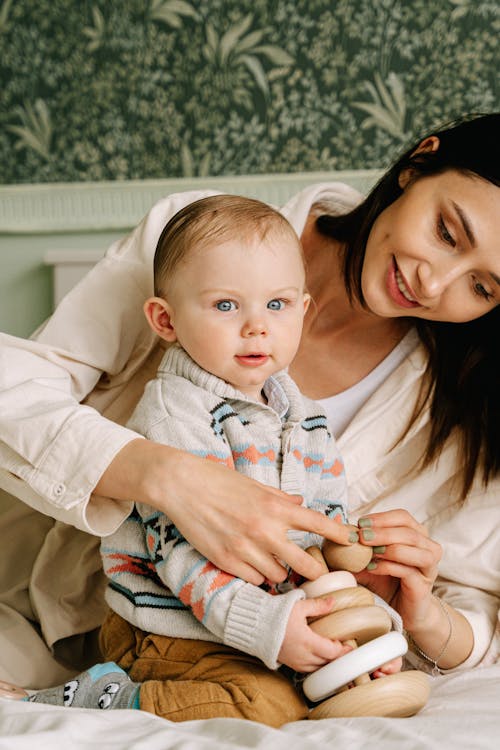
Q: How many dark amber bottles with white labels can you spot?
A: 0